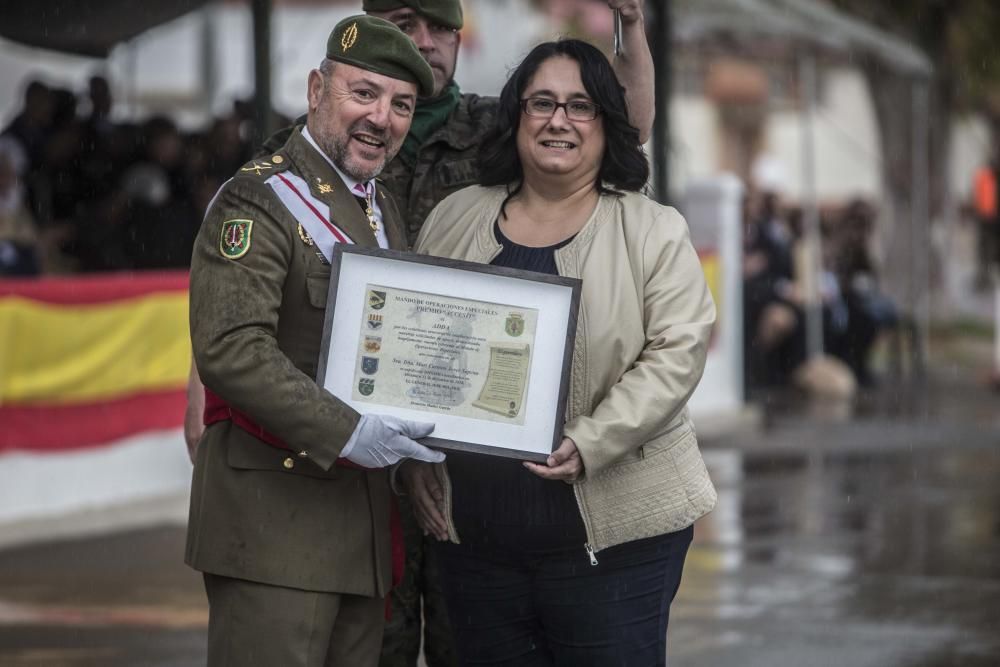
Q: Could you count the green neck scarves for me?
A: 1